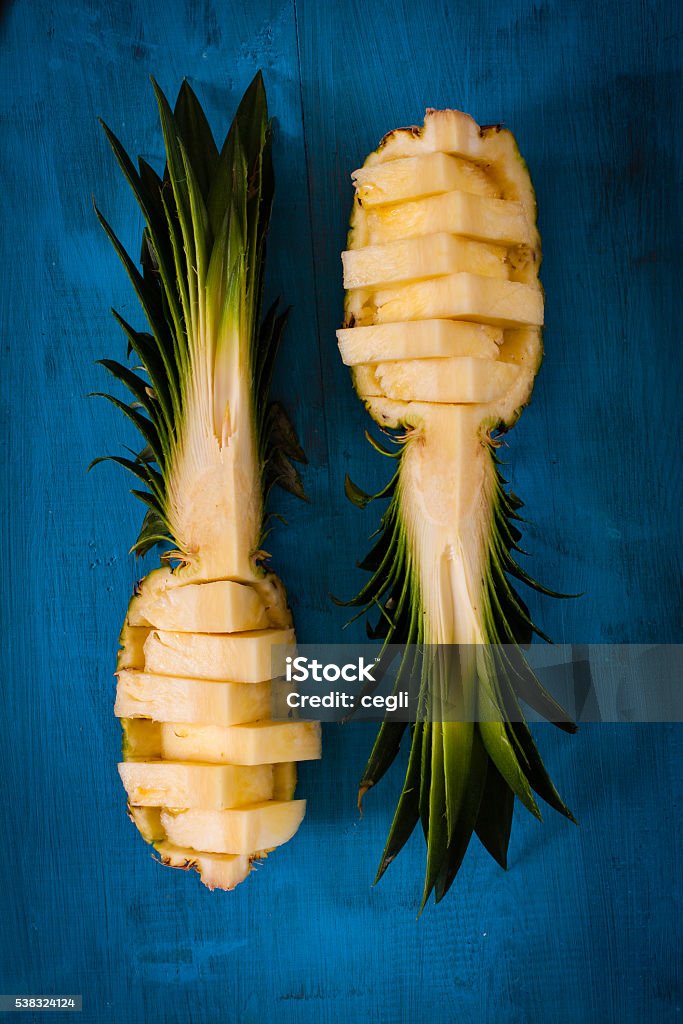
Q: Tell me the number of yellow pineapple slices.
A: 12